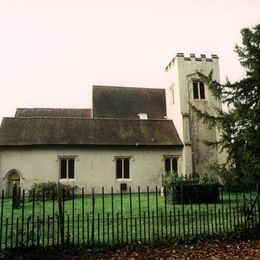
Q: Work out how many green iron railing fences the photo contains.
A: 1